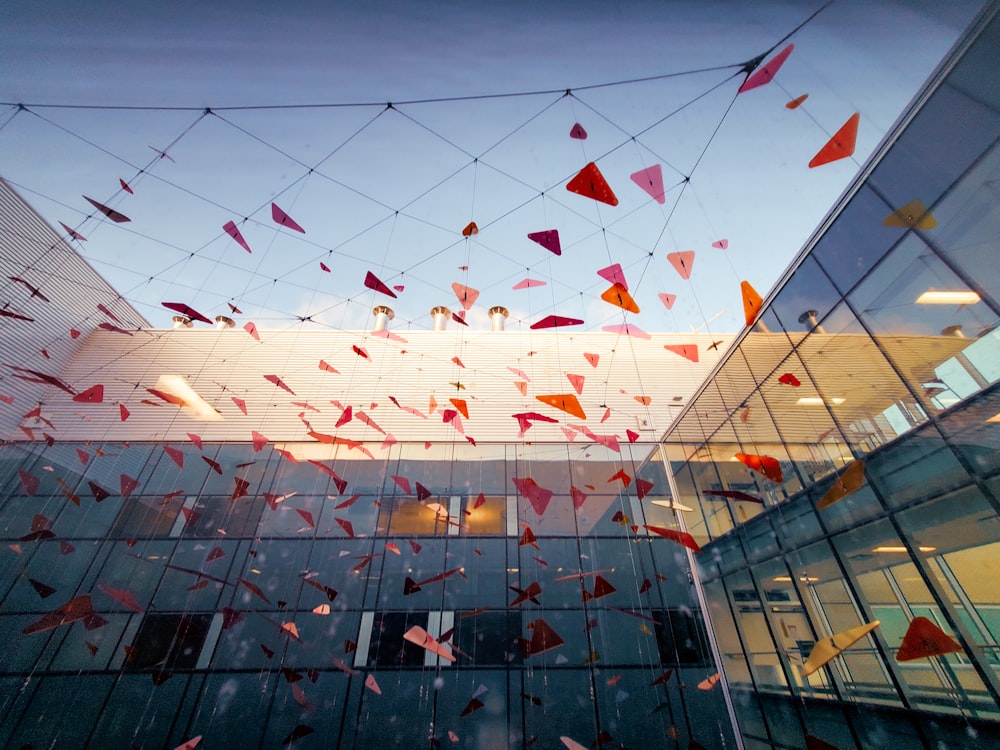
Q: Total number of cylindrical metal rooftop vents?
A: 5